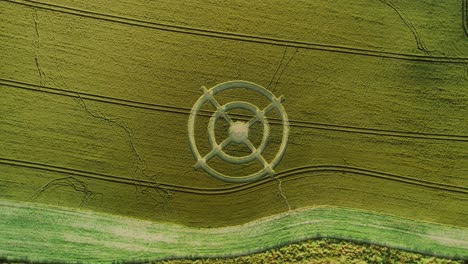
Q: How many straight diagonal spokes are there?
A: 4